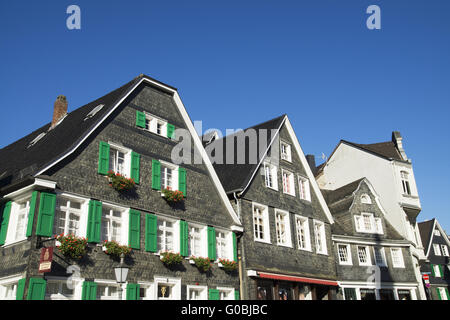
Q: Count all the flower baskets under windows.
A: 7